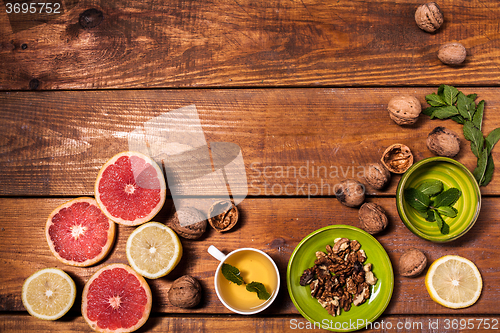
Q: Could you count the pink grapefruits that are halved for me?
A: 3